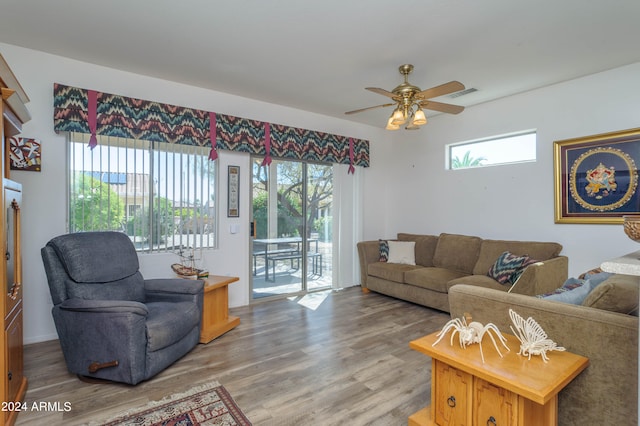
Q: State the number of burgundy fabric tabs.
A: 4